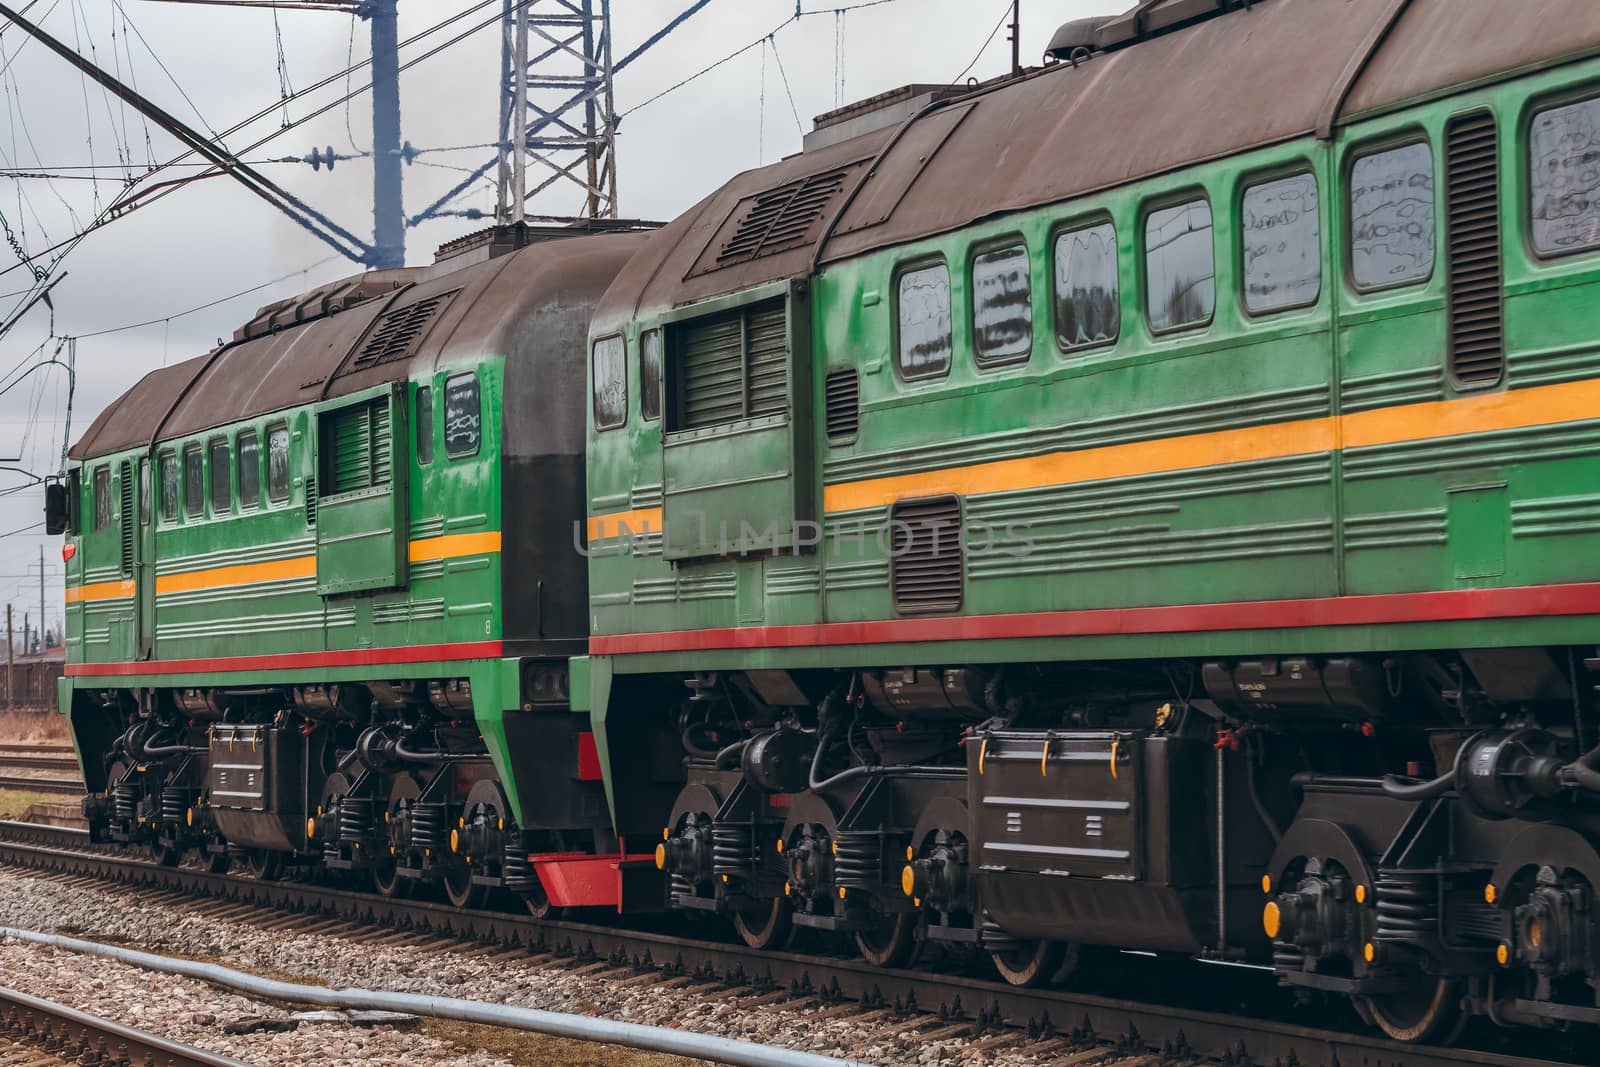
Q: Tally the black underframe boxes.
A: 2